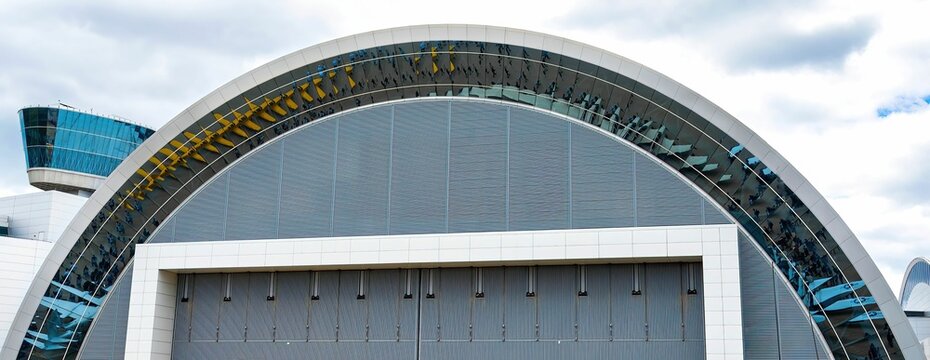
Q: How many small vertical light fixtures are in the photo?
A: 12